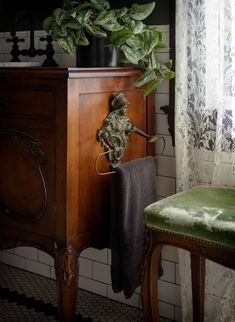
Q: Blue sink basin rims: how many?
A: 0